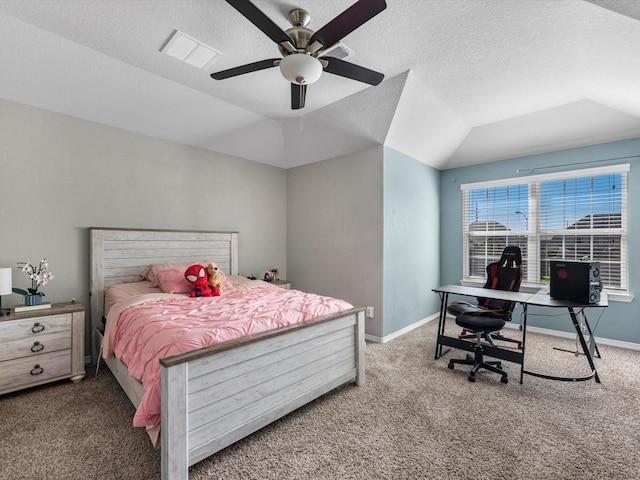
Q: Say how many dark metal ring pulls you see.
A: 3